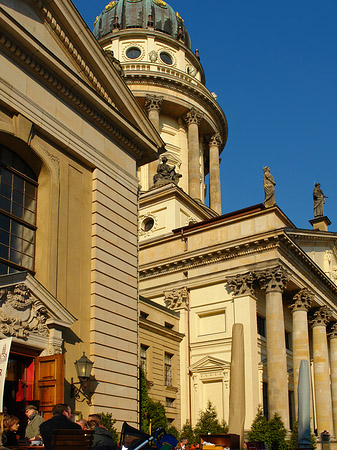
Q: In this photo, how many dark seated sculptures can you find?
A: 1